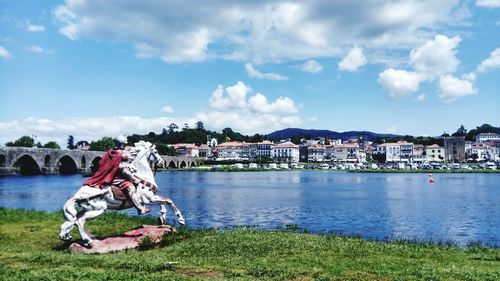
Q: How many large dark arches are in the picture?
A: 3